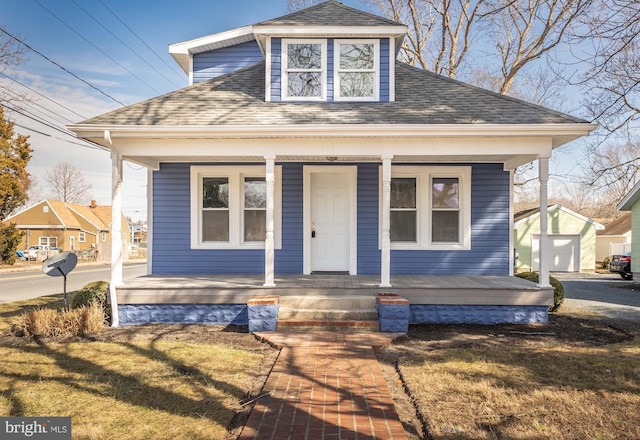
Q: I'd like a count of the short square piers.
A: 2